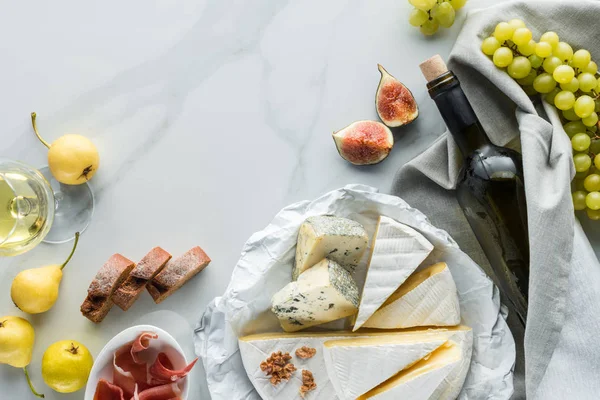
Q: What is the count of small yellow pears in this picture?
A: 4